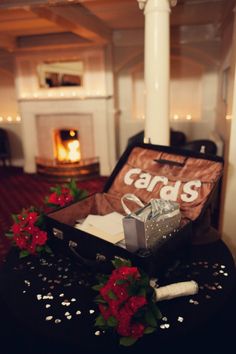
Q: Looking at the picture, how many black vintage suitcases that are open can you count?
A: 1